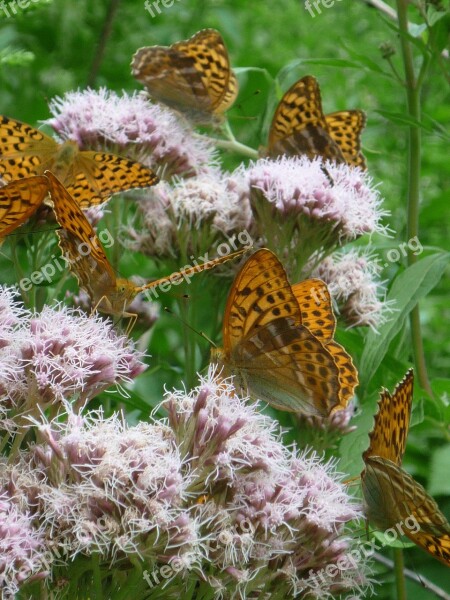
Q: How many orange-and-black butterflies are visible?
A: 7